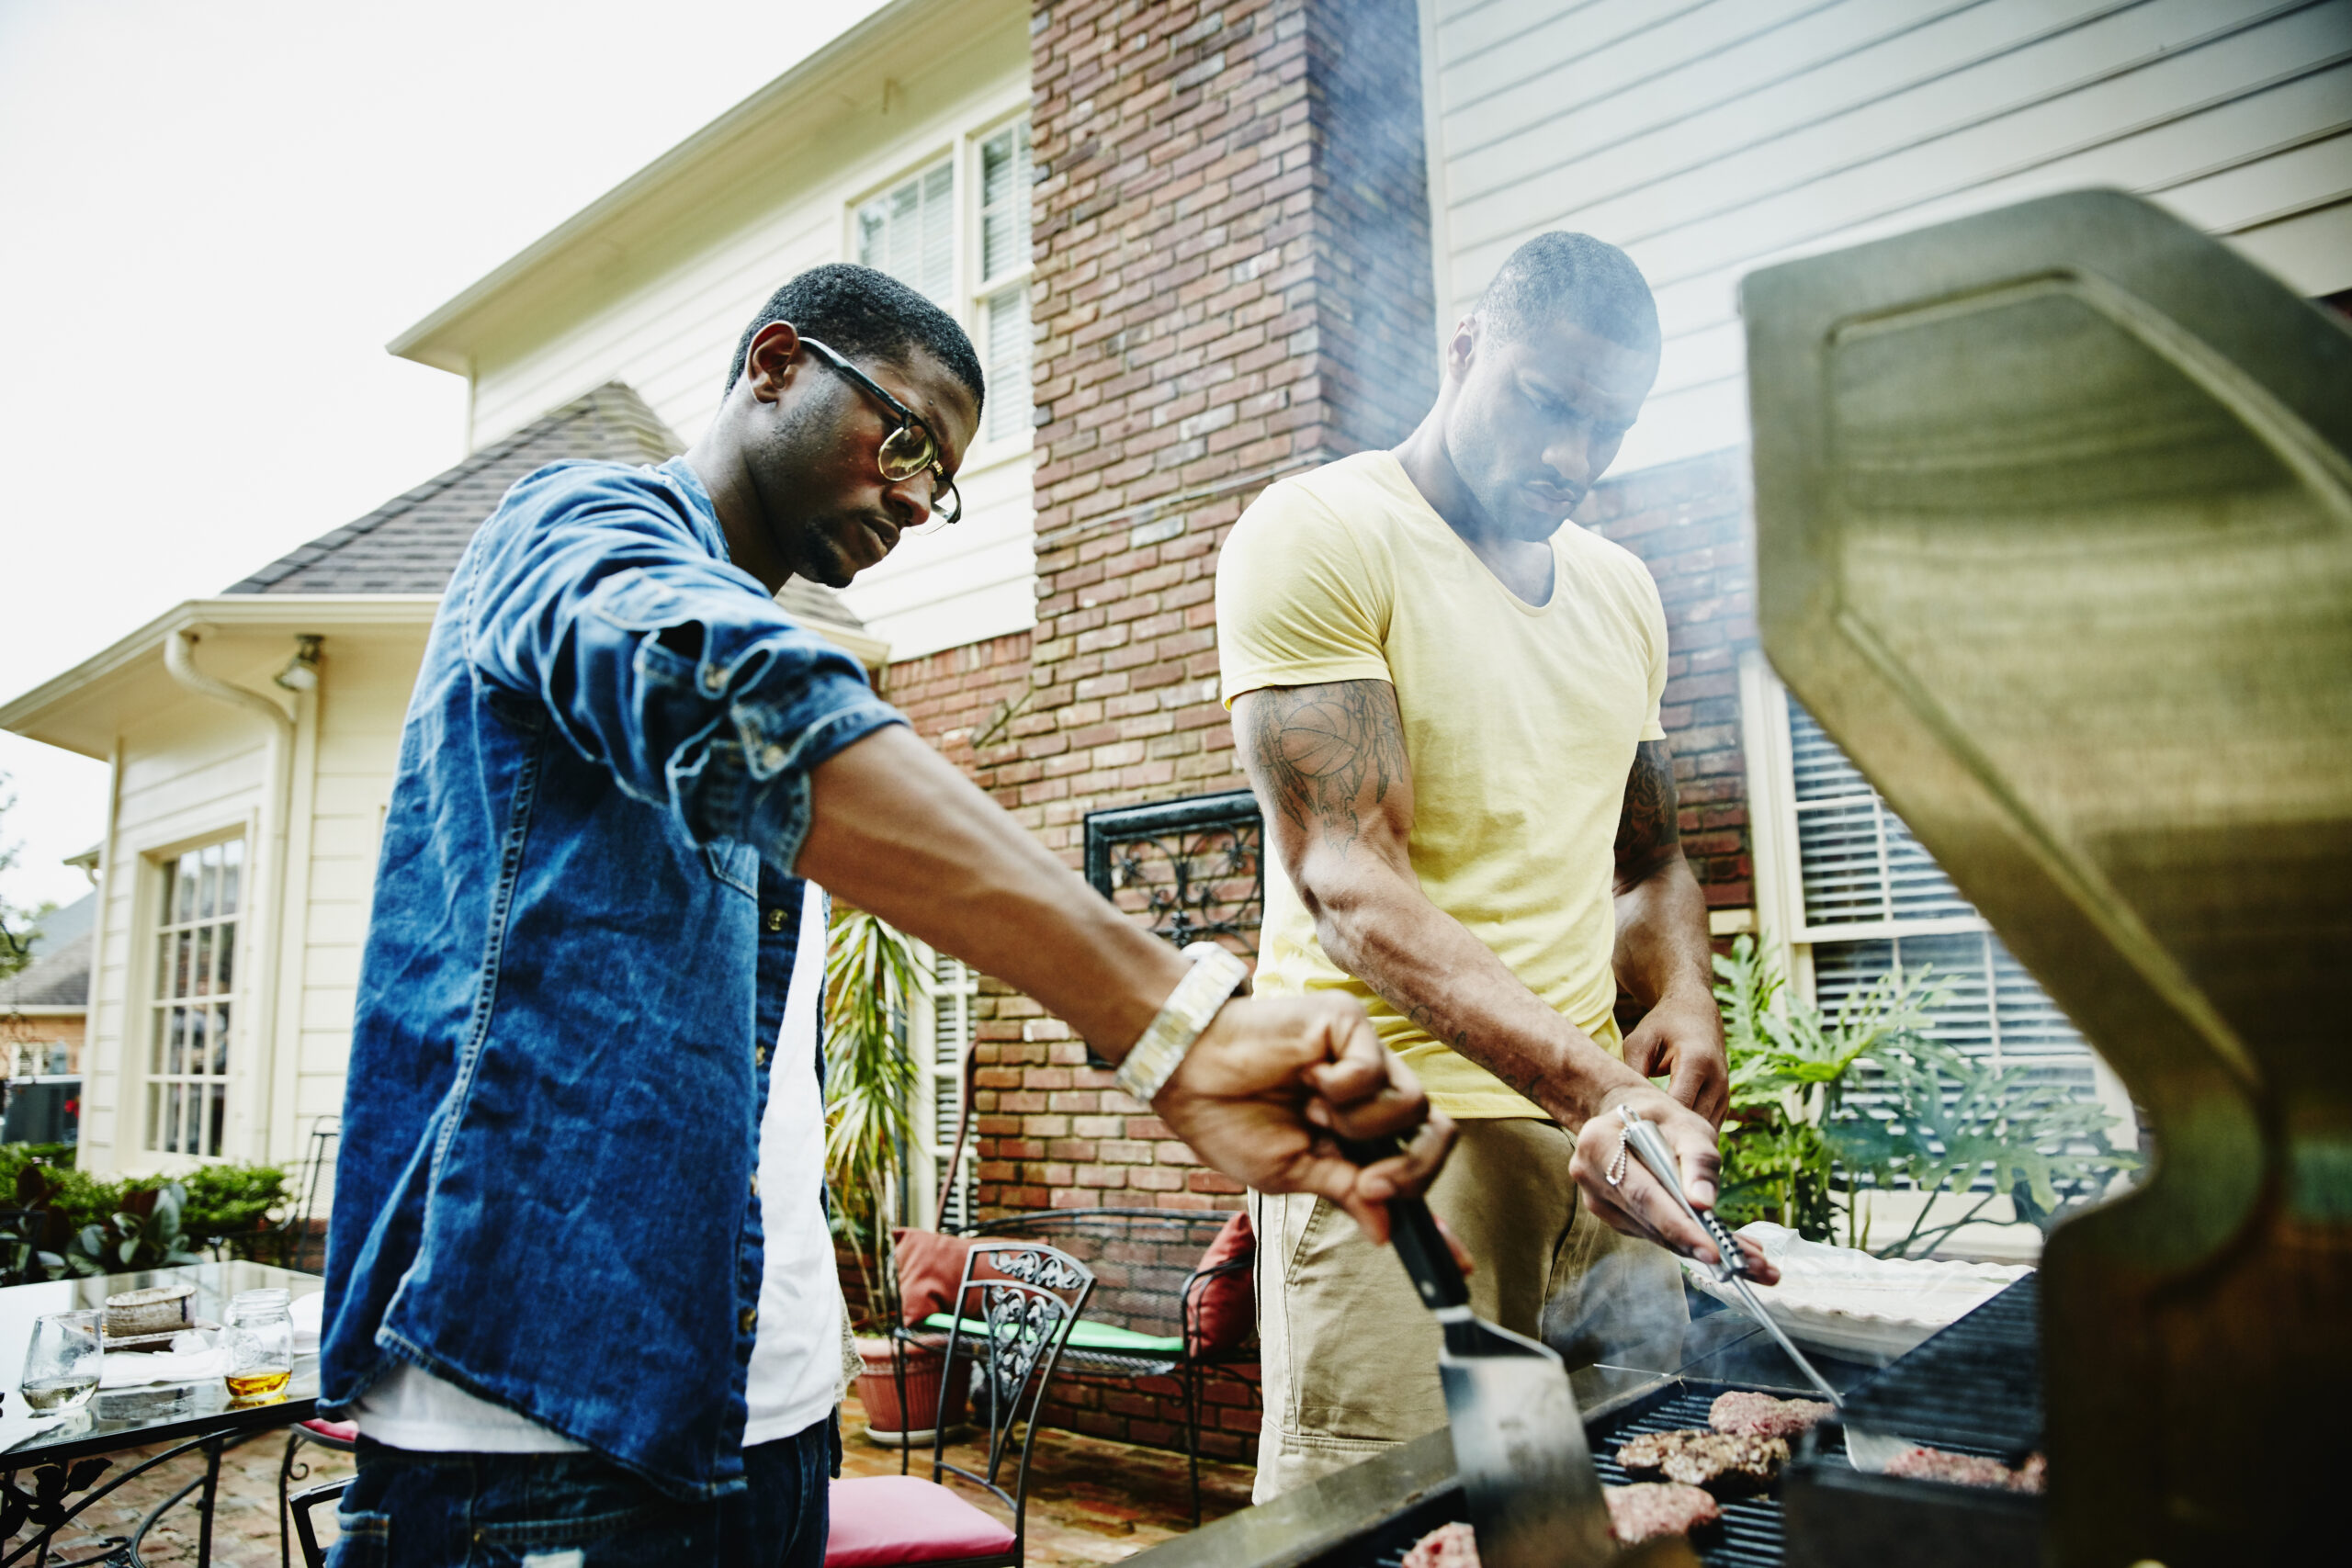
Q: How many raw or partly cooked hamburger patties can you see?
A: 5